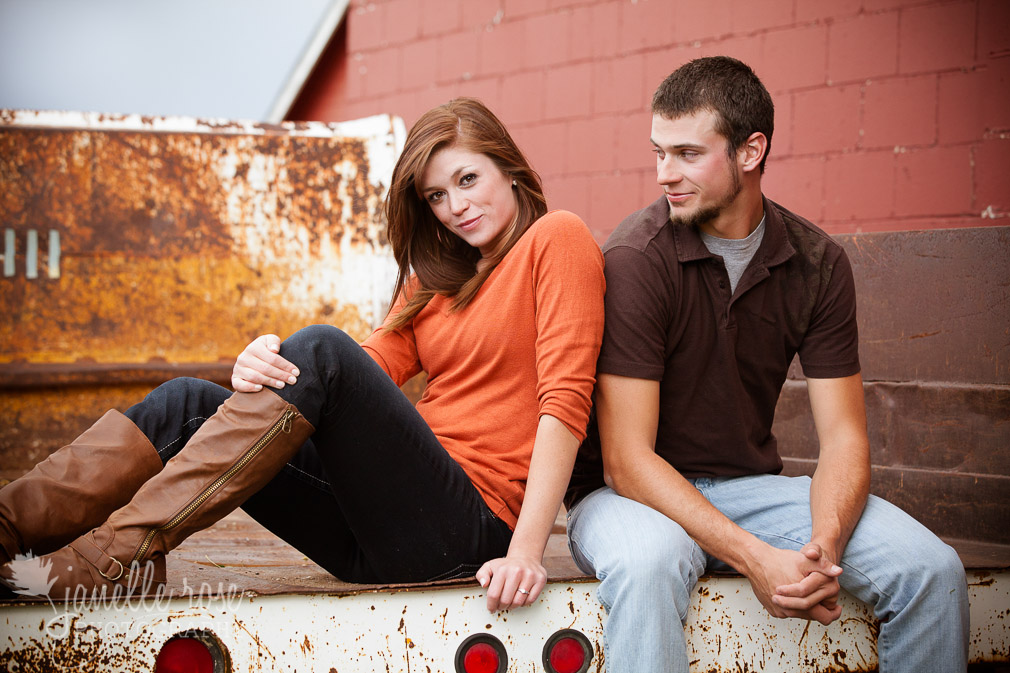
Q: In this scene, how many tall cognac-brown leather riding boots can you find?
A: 2